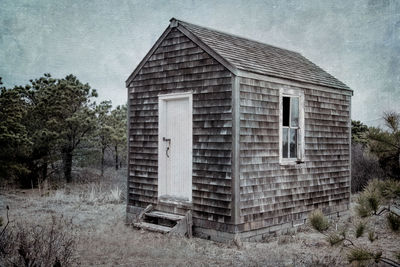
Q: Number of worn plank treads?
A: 2